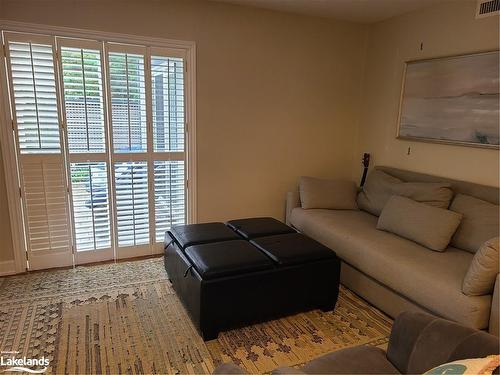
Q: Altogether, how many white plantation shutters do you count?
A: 4